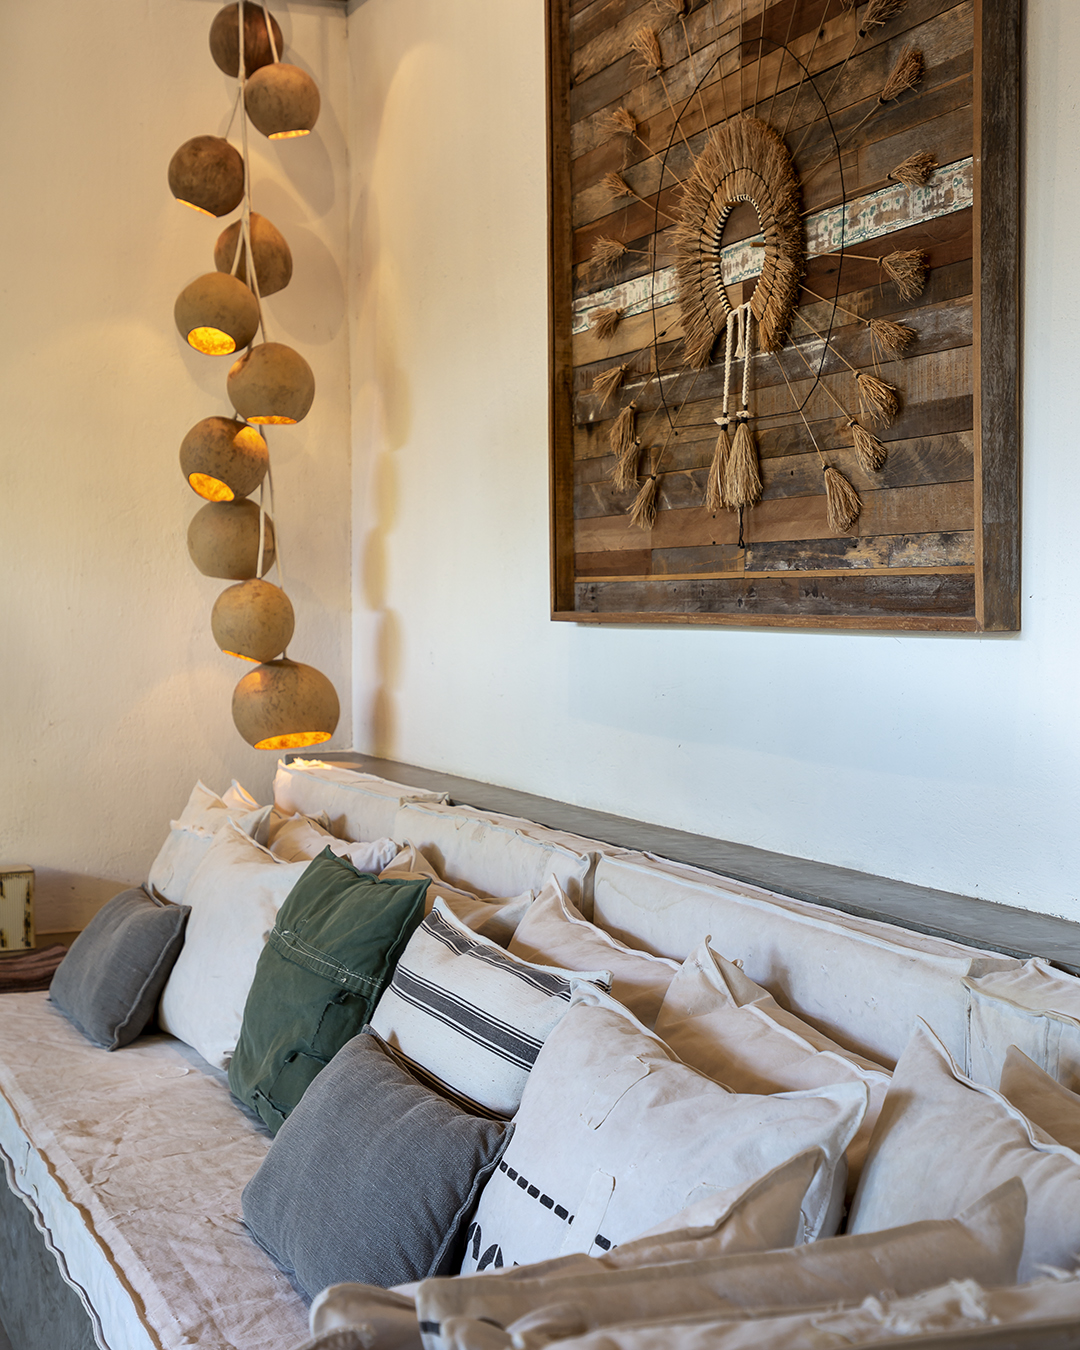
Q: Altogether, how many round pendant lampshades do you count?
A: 10